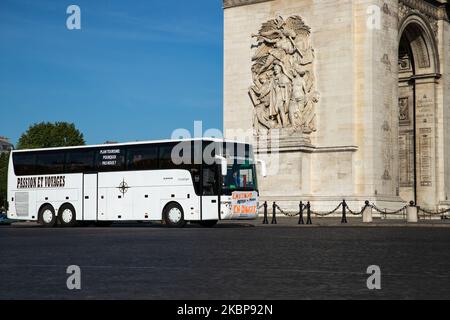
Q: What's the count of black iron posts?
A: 5